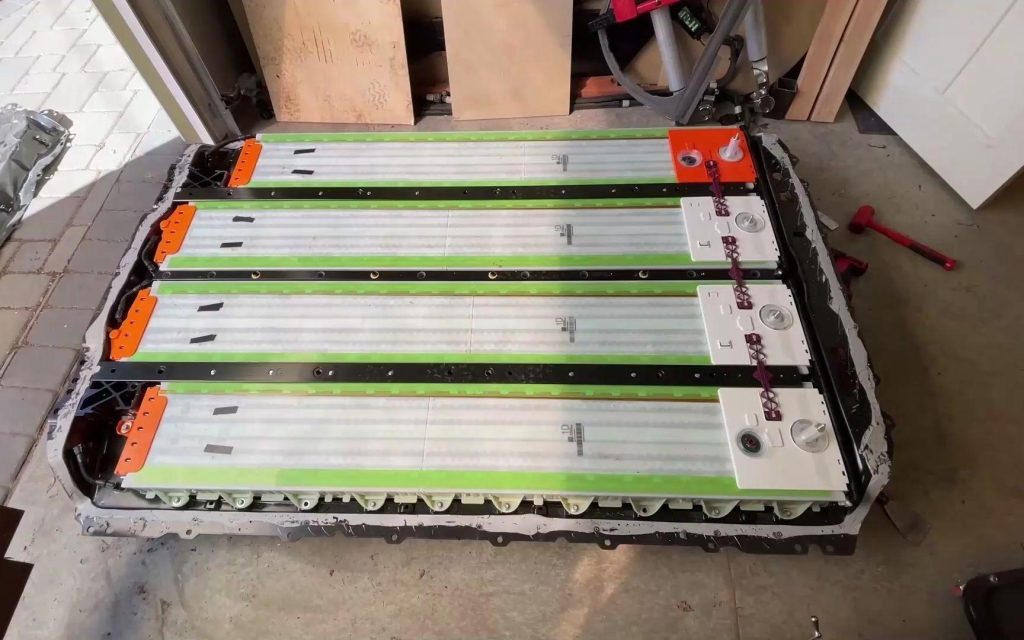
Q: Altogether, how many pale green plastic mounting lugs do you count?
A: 10